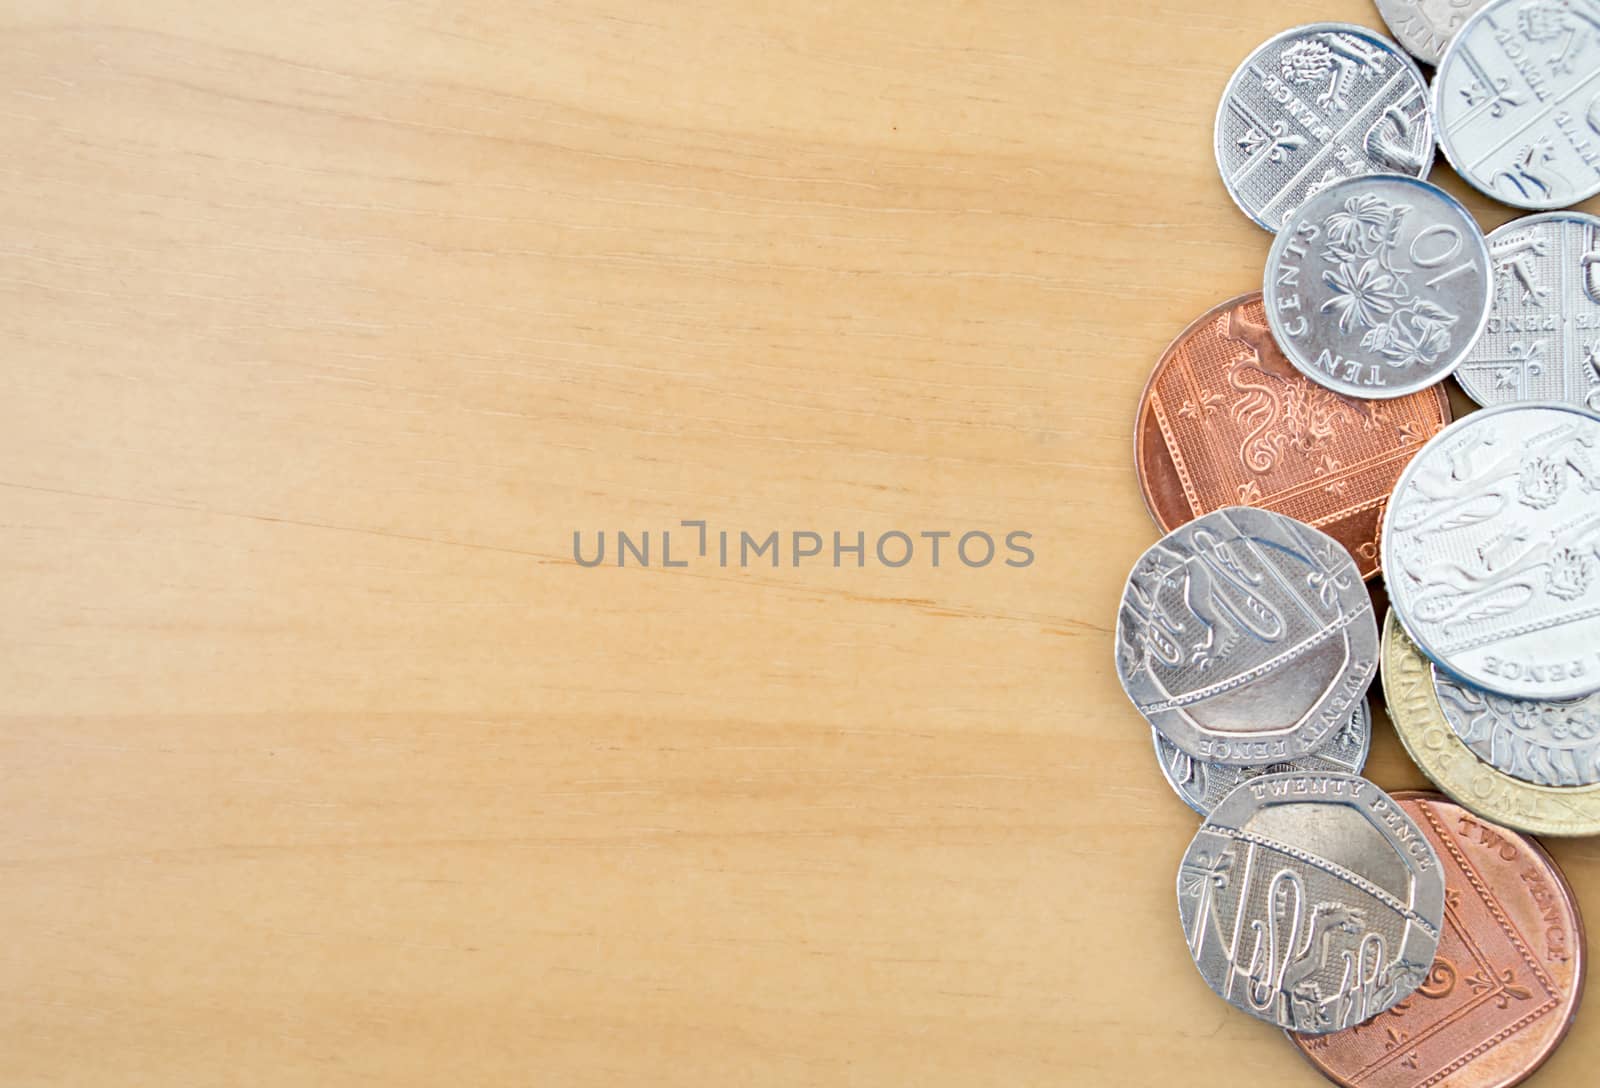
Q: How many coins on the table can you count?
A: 12